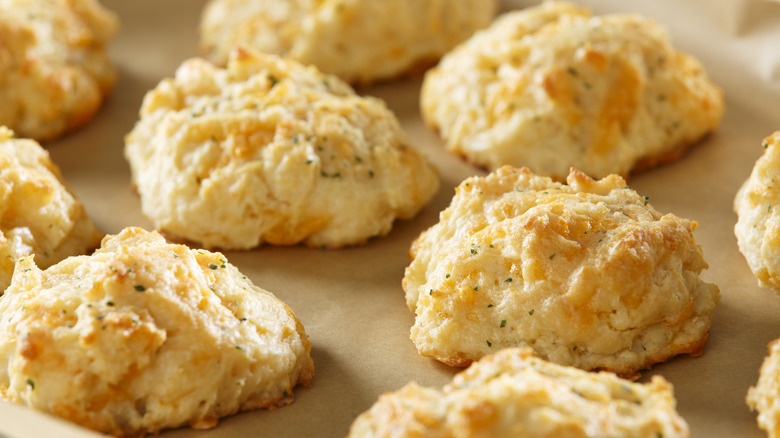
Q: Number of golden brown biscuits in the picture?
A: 10